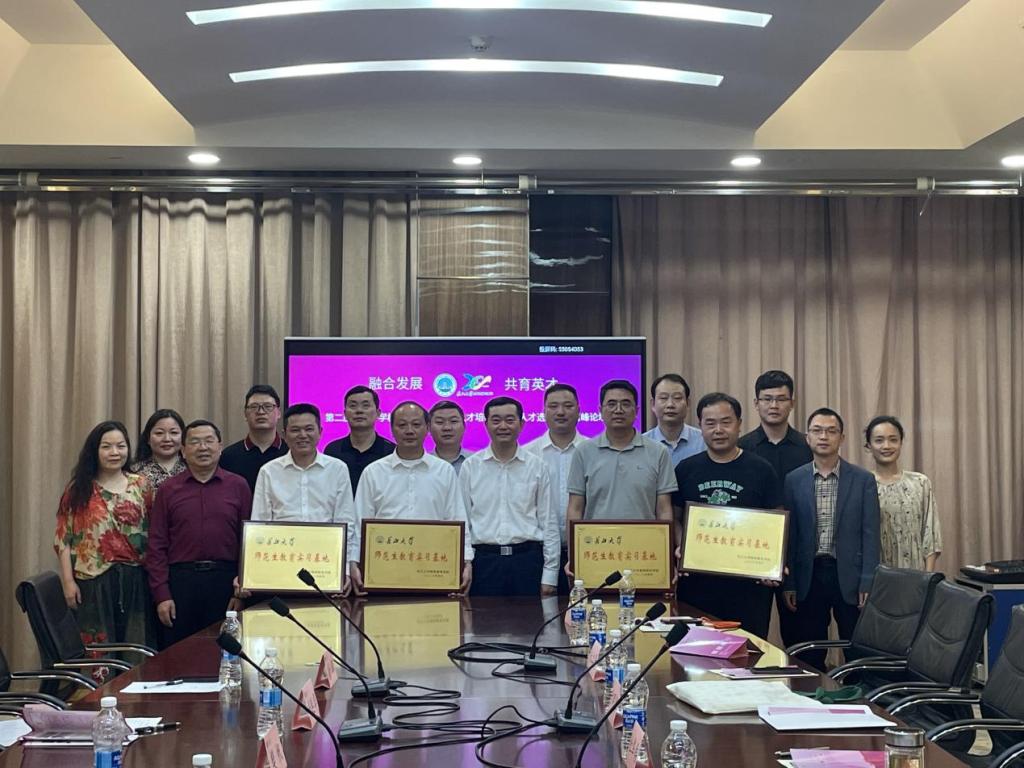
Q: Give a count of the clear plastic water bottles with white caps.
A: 10